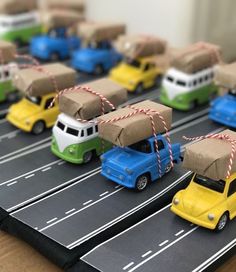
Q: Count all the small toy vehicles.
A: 11